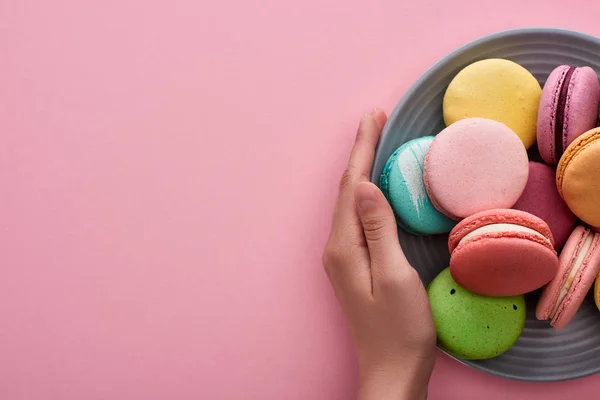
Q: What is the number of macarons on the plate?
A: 10